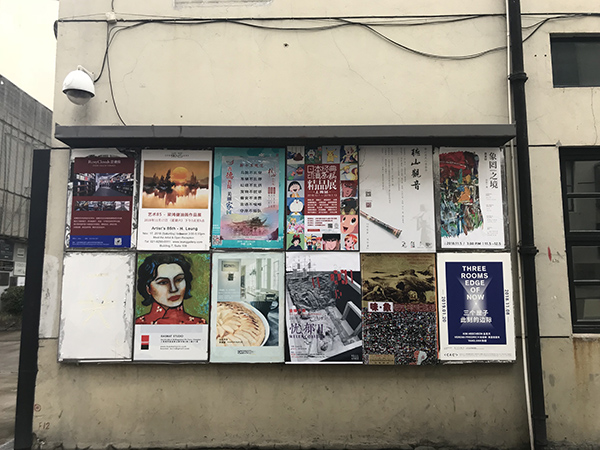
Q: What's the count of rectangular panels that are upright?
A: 12